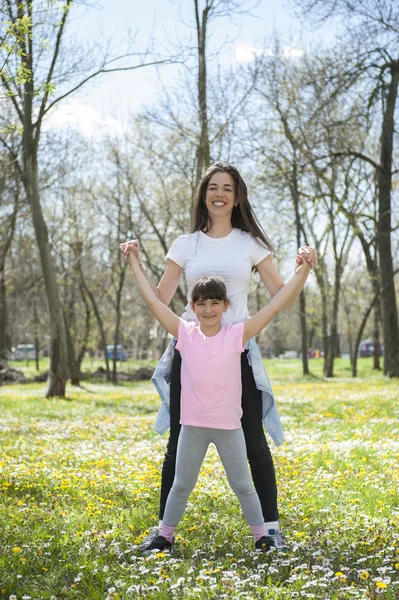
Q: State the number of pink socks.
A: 2